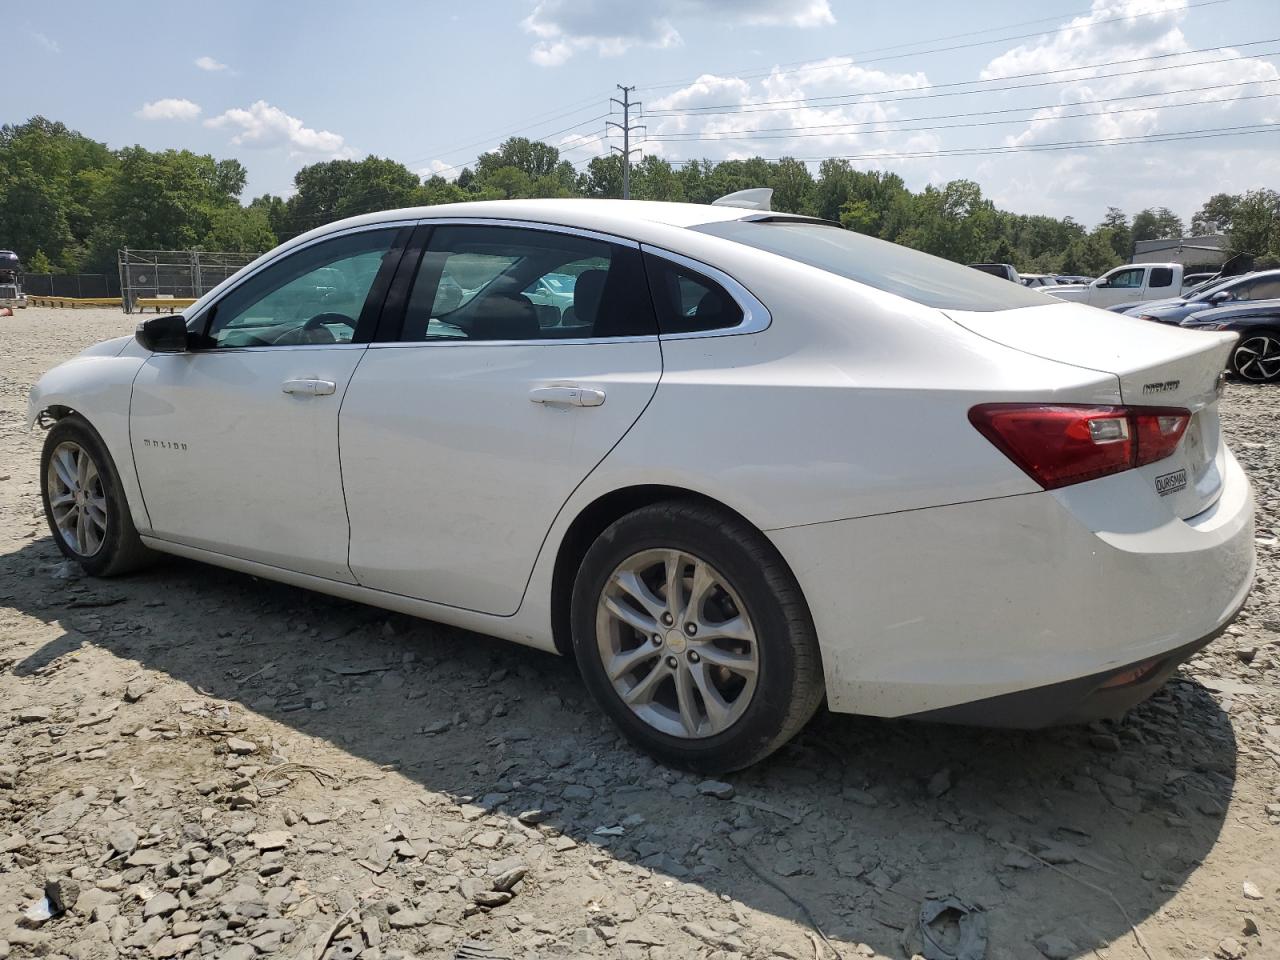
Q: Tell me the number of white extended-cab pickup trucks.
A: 1